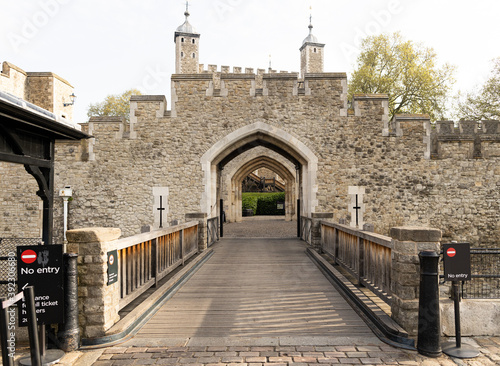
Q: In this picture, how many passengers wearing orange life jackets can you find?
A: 0